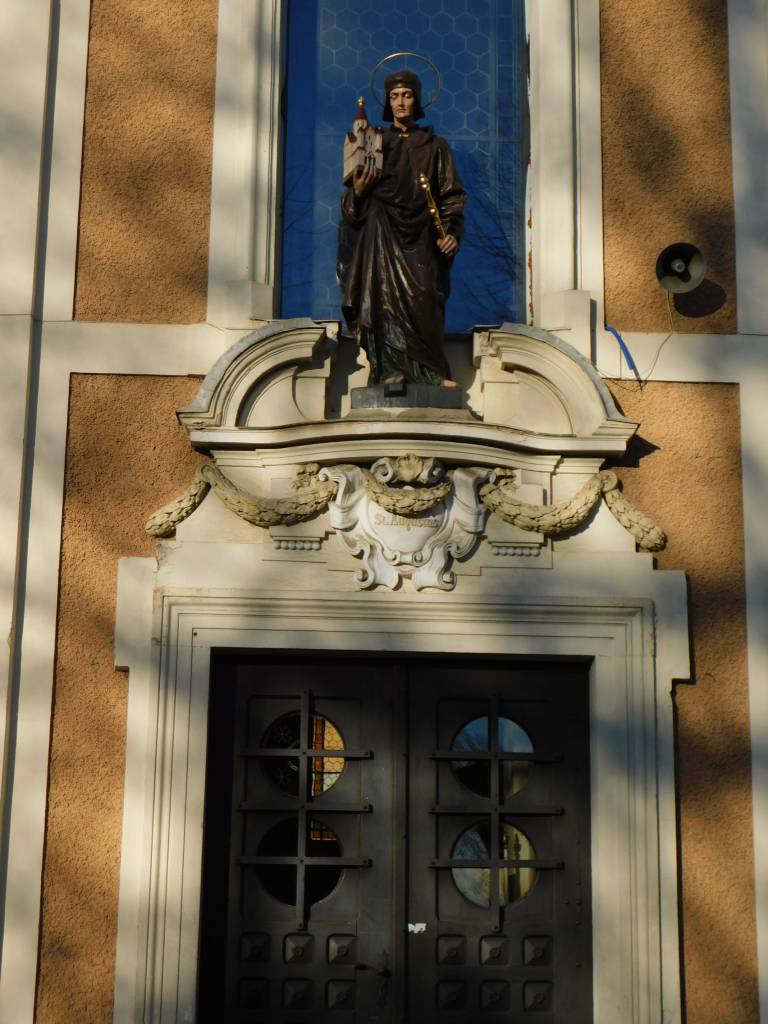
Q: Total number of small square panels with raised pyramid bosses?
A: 12